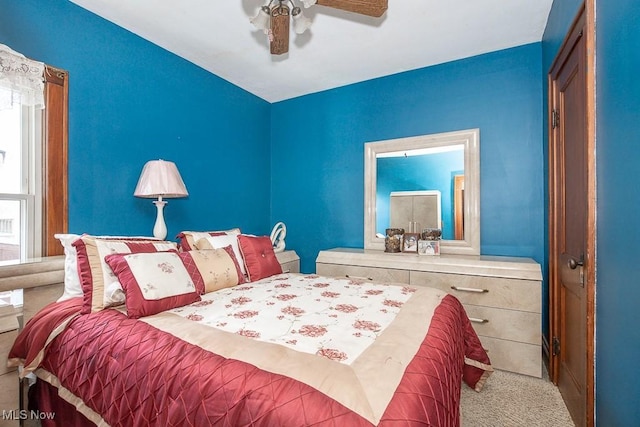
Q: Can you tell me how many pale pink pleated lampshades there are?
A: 1